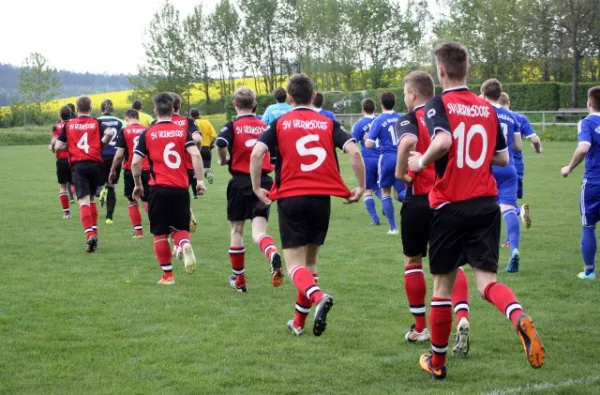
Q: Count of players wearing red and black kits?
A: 9